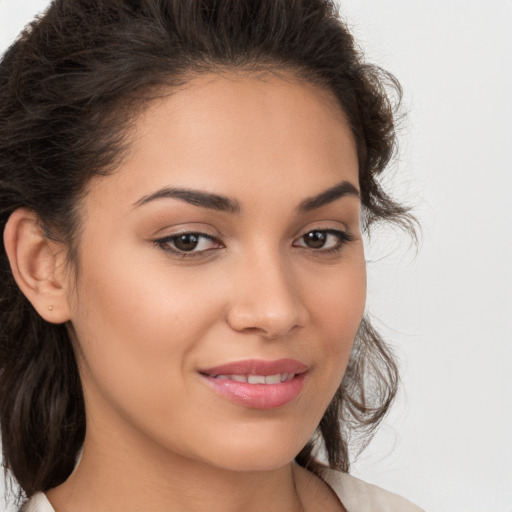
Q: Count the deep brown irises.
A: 2